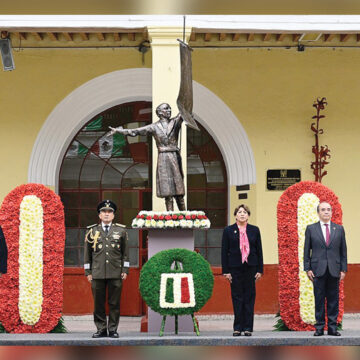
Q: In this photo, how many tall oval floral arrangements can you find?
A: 2